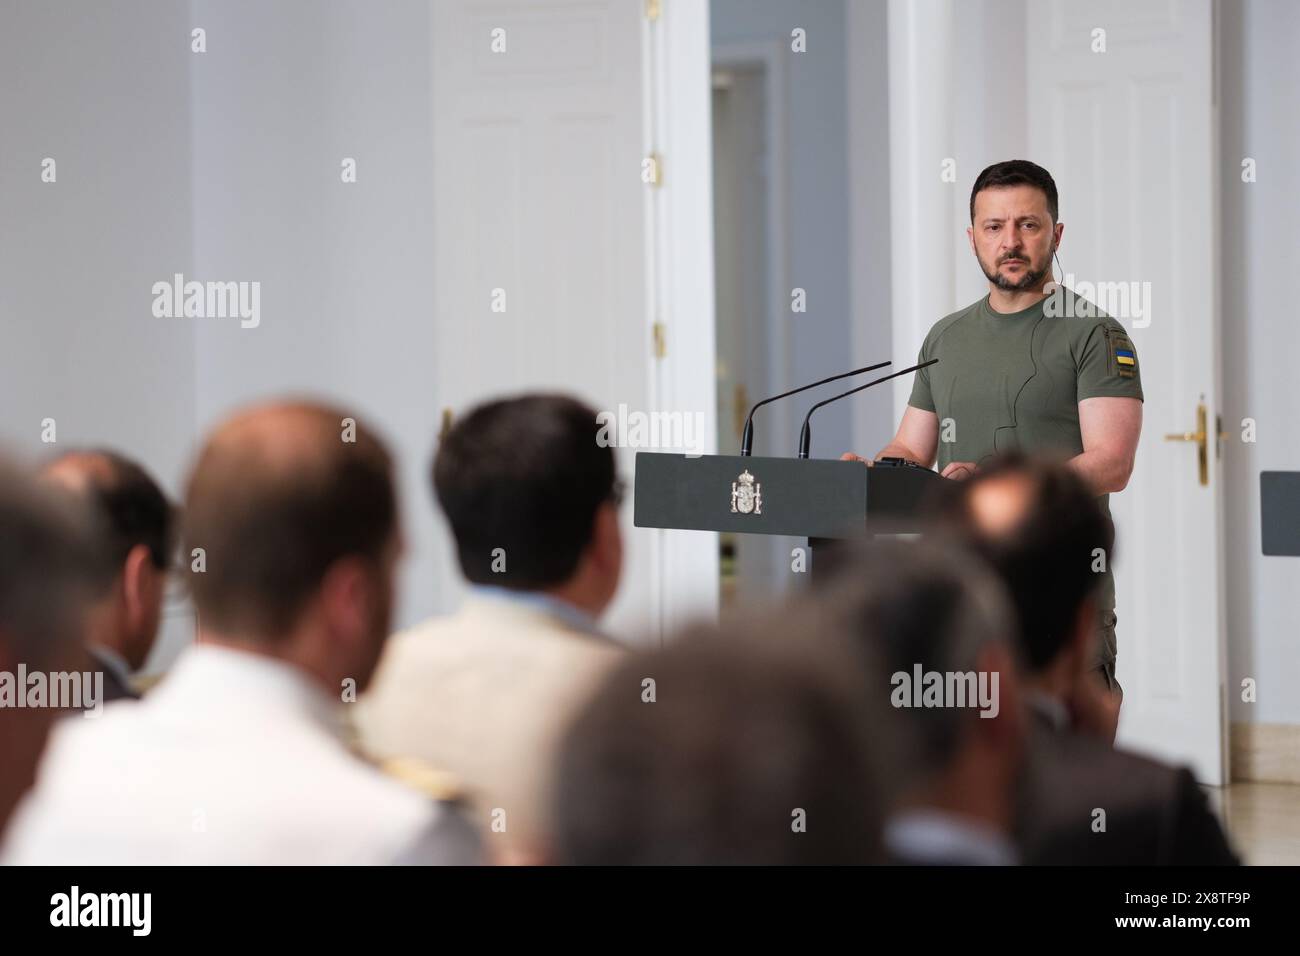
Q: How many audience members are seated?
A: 7